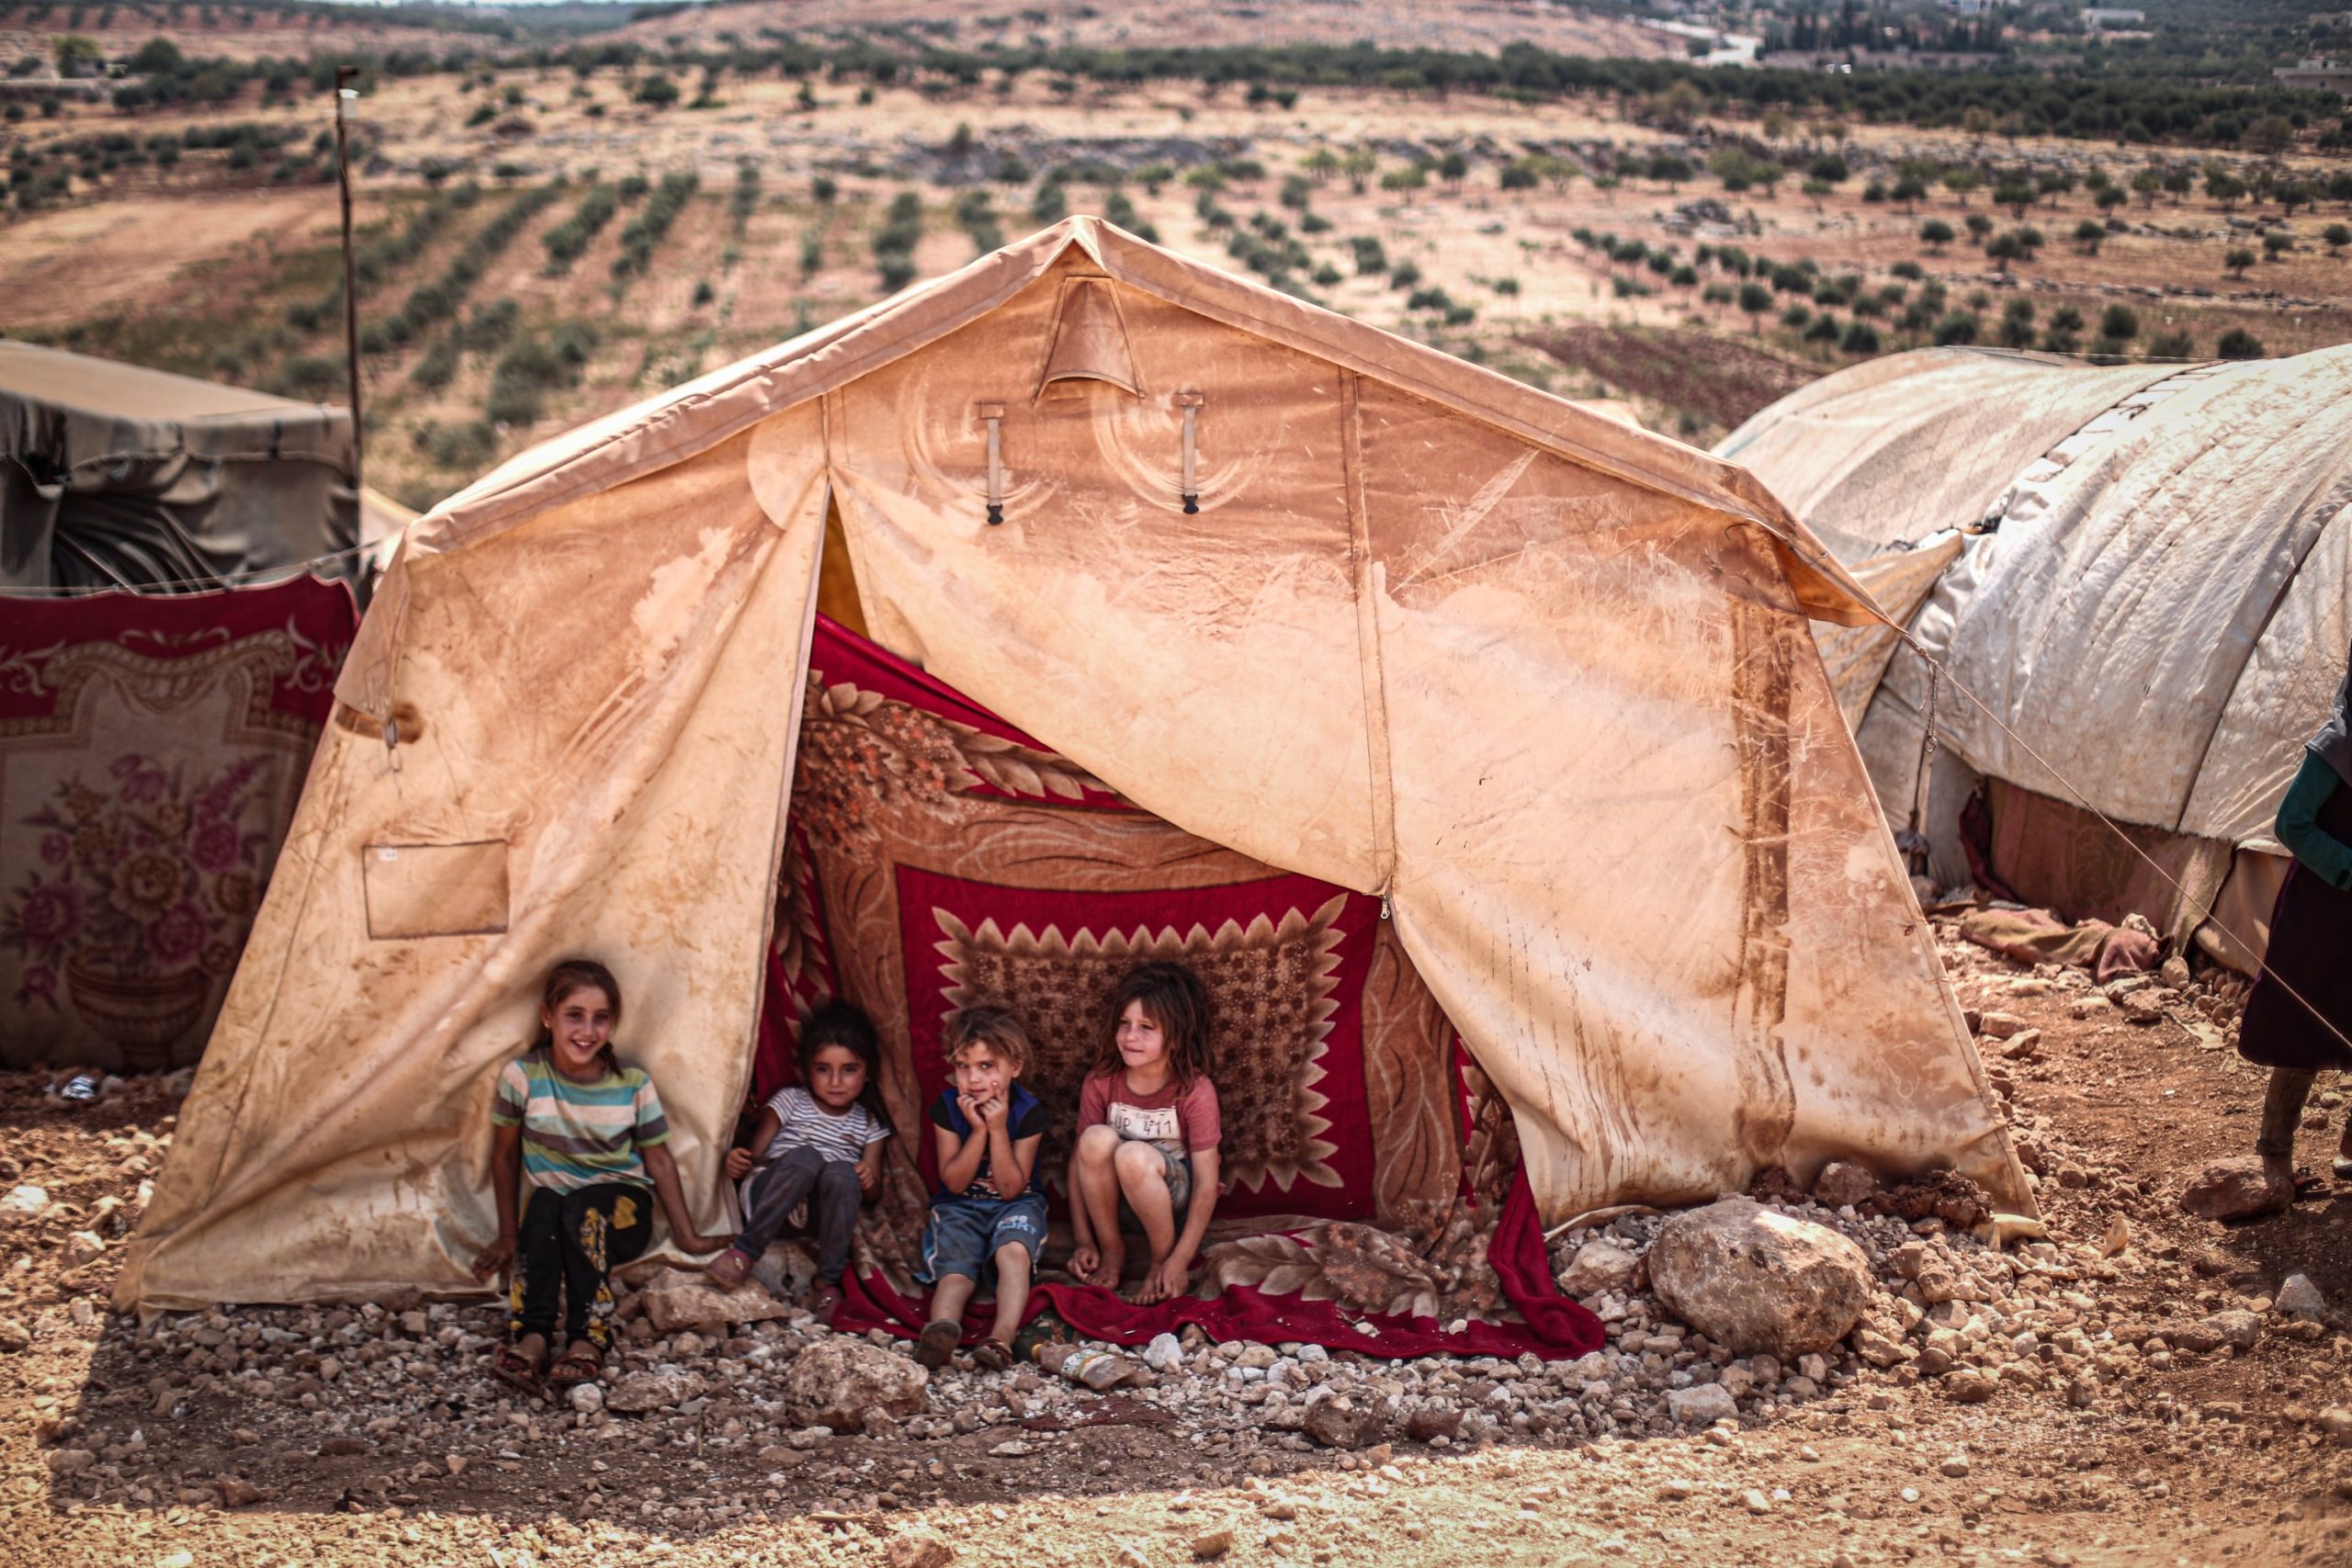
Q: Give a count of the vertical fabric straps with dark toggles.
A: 2